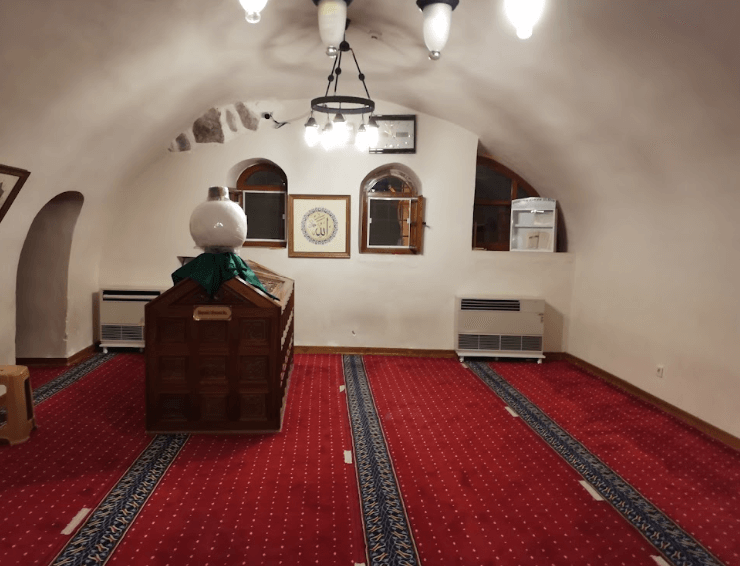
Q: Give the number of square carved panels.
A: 9